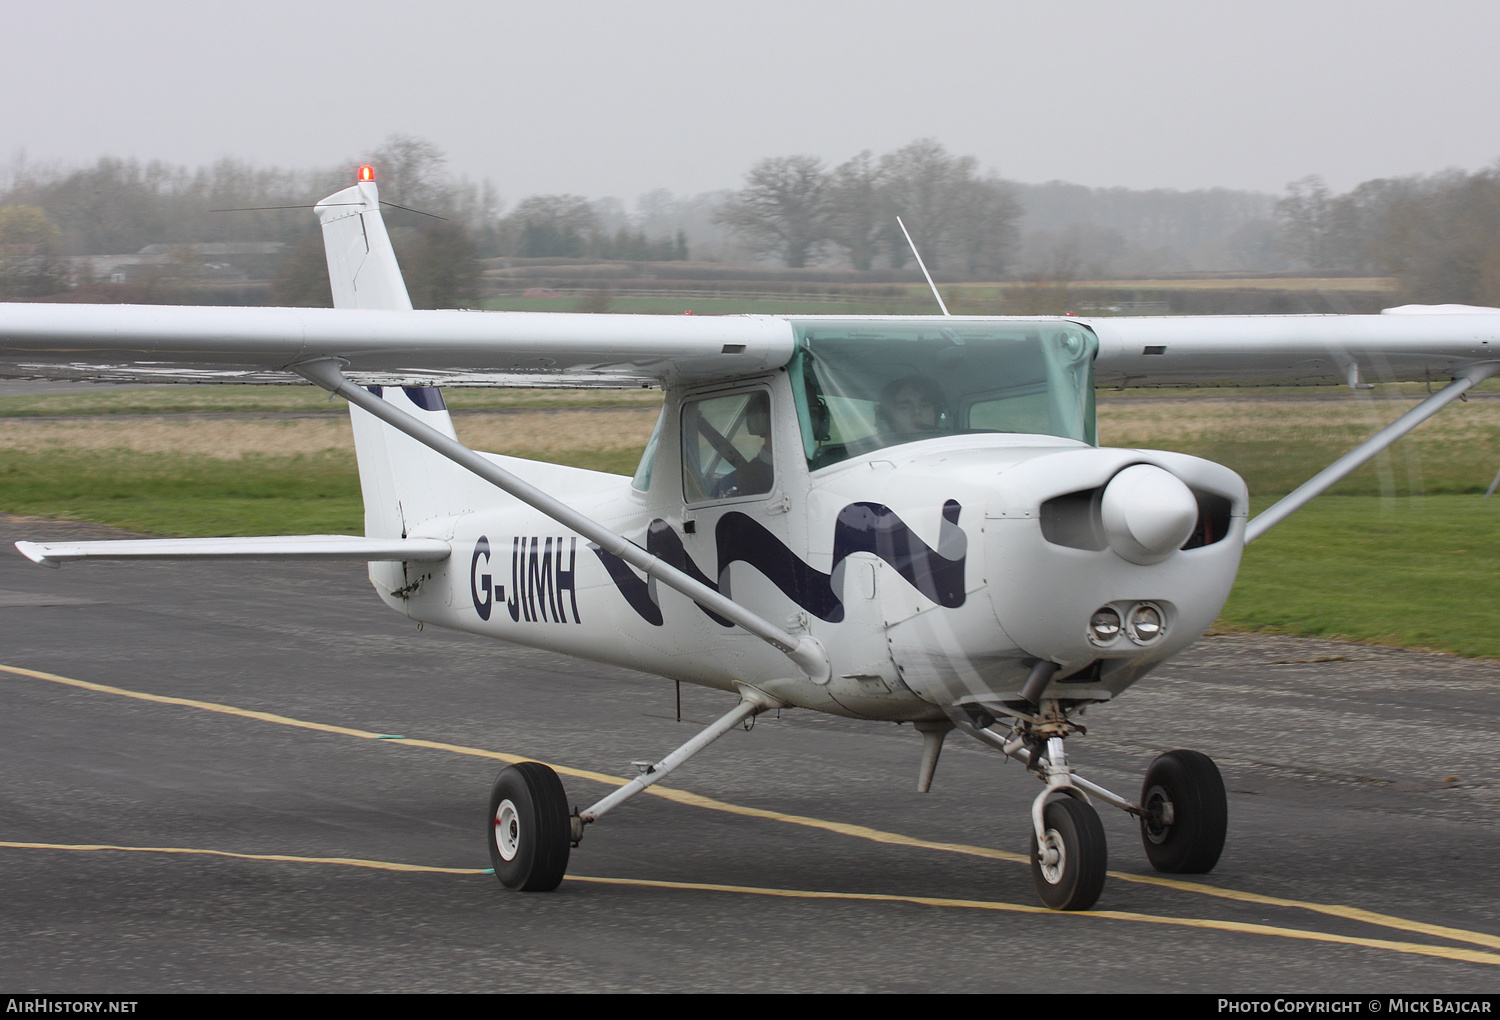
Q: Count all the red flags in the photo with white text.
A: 0